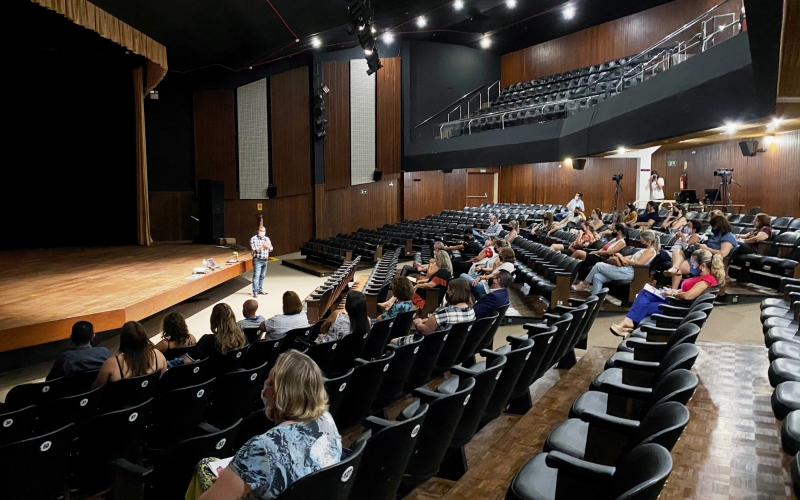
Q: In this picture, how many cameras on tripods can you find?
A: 2